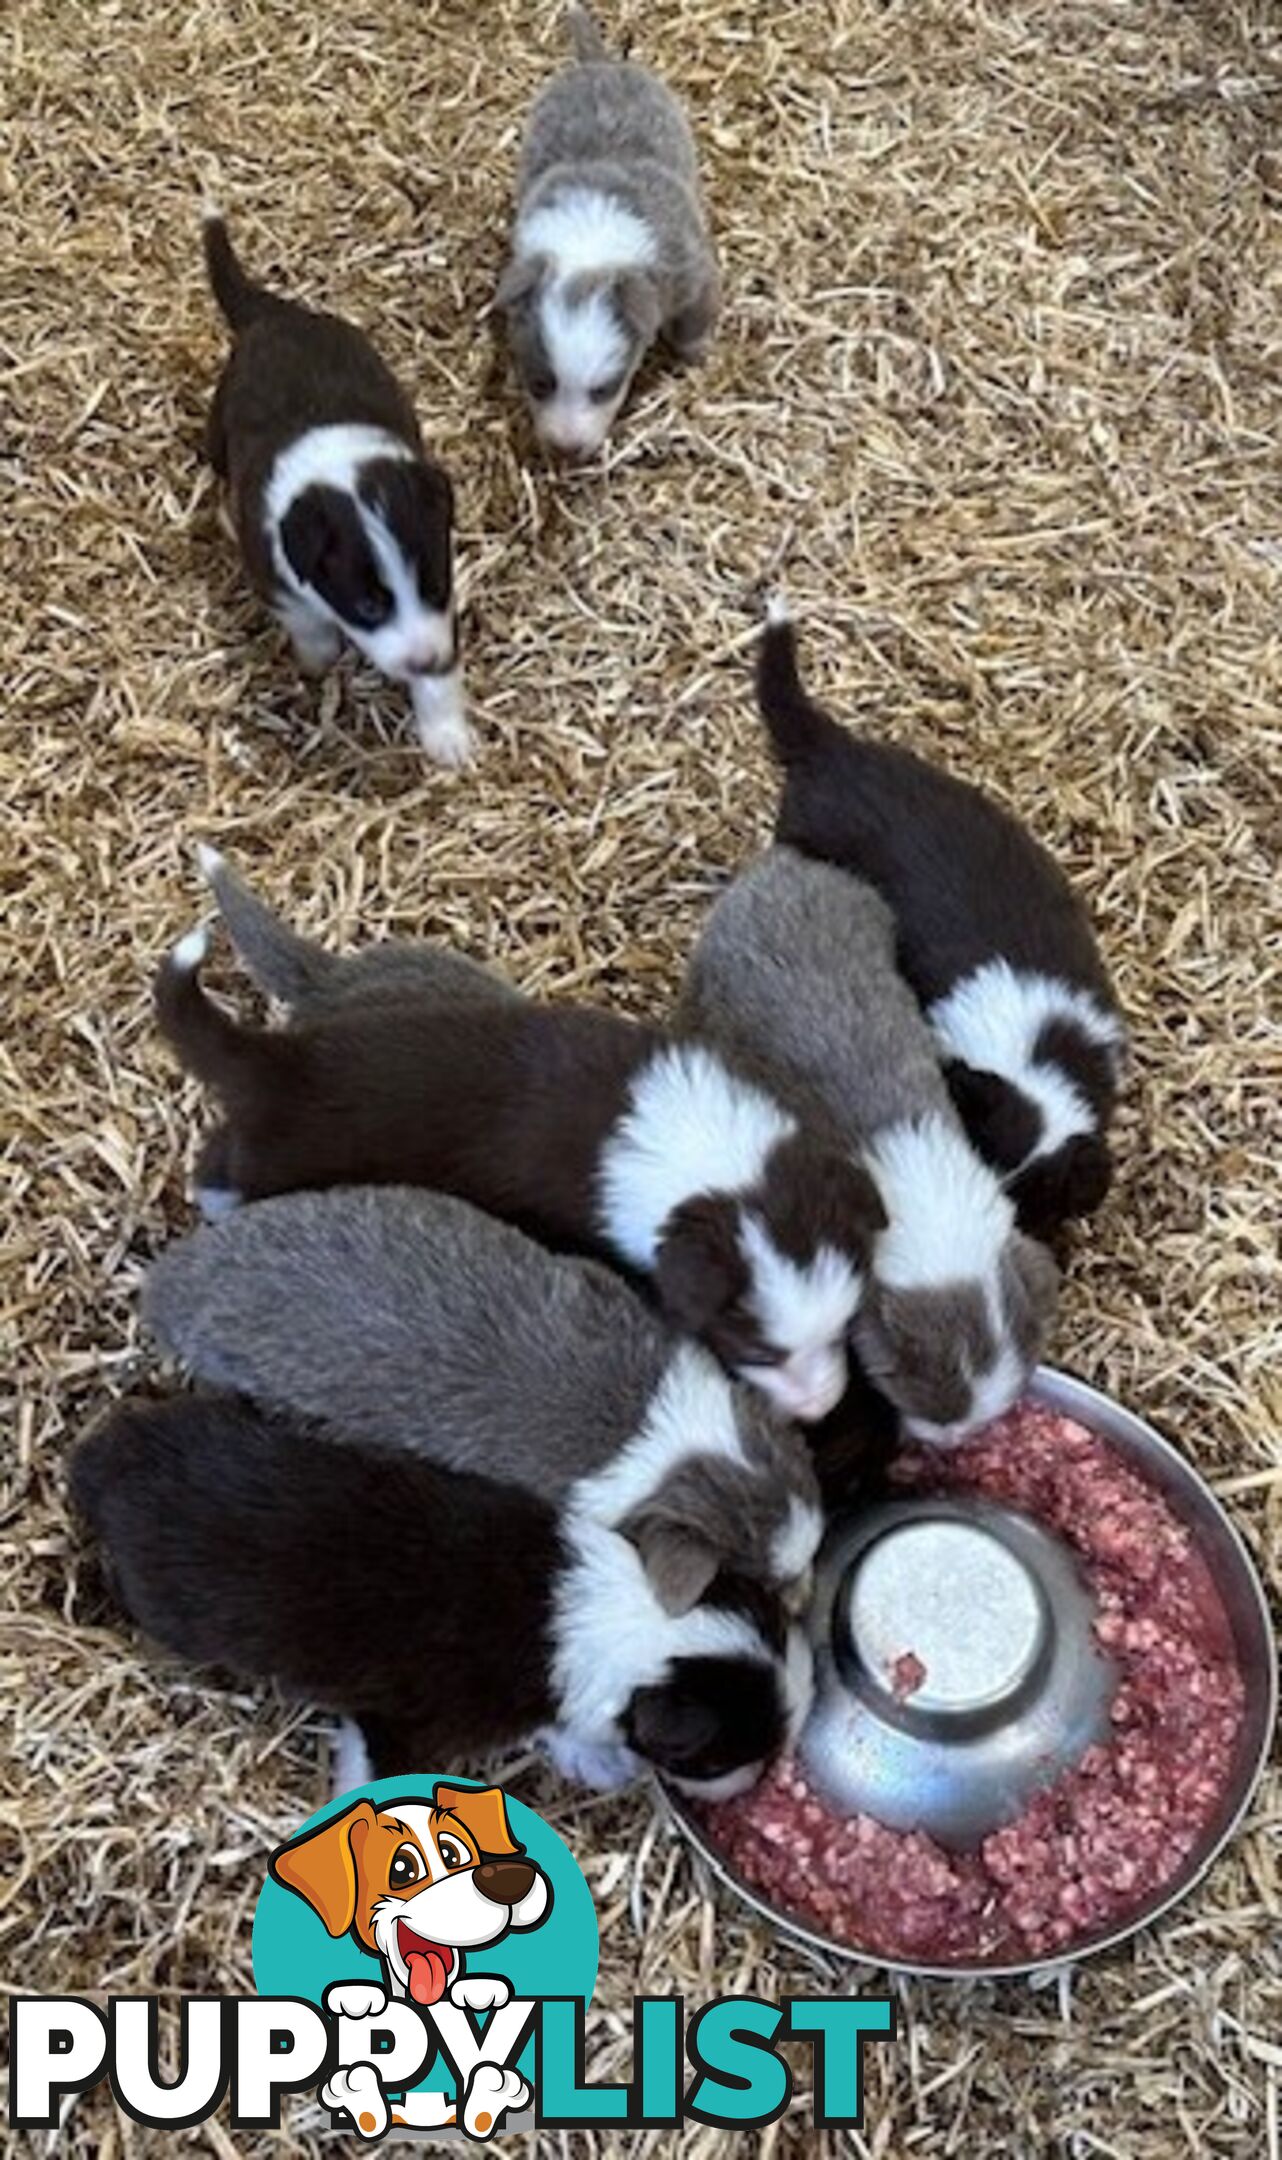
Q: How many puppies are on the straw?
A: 8